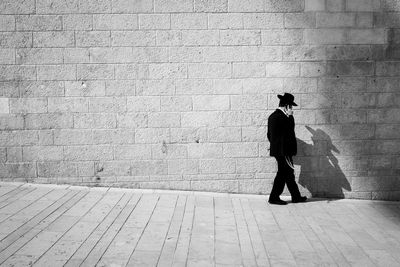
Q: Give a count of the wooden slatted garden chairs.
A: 0